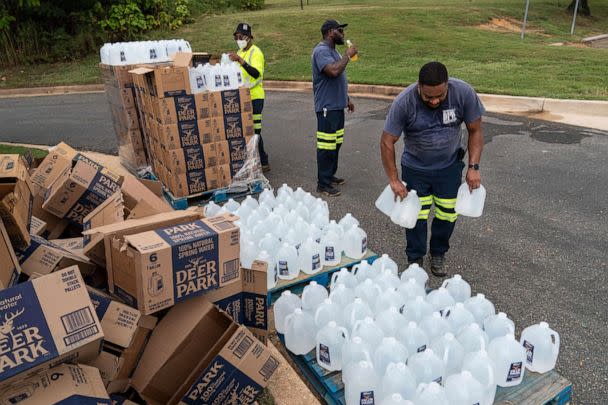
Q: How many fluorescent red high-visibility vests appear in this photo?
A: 0